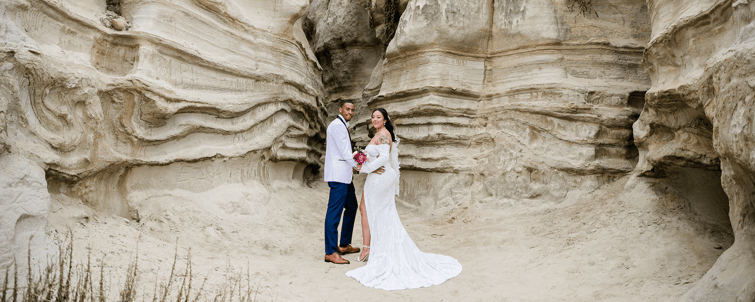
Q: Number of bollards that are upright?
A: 0